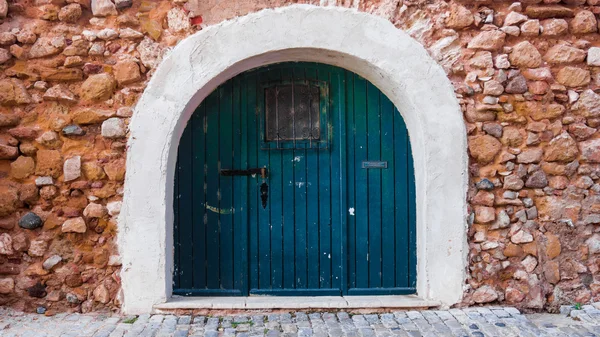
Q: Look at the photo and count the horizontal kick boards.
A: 3